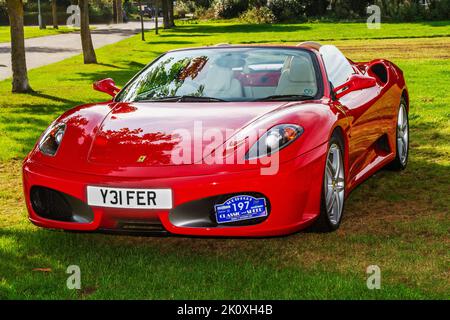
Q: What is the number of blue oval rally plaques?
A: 1